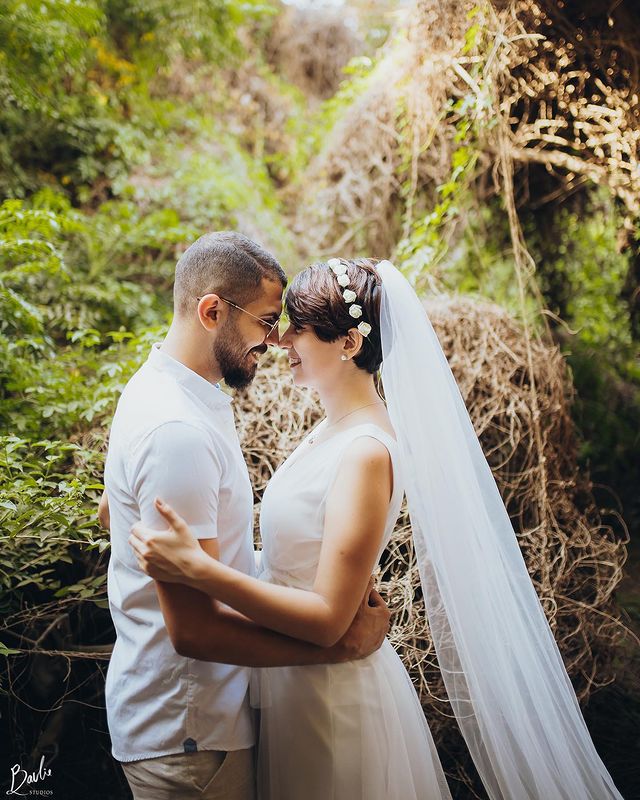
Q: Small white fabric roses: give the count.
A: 6